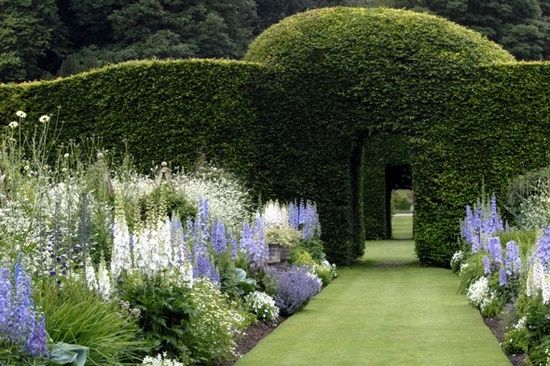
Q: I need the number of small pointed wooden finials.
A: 2